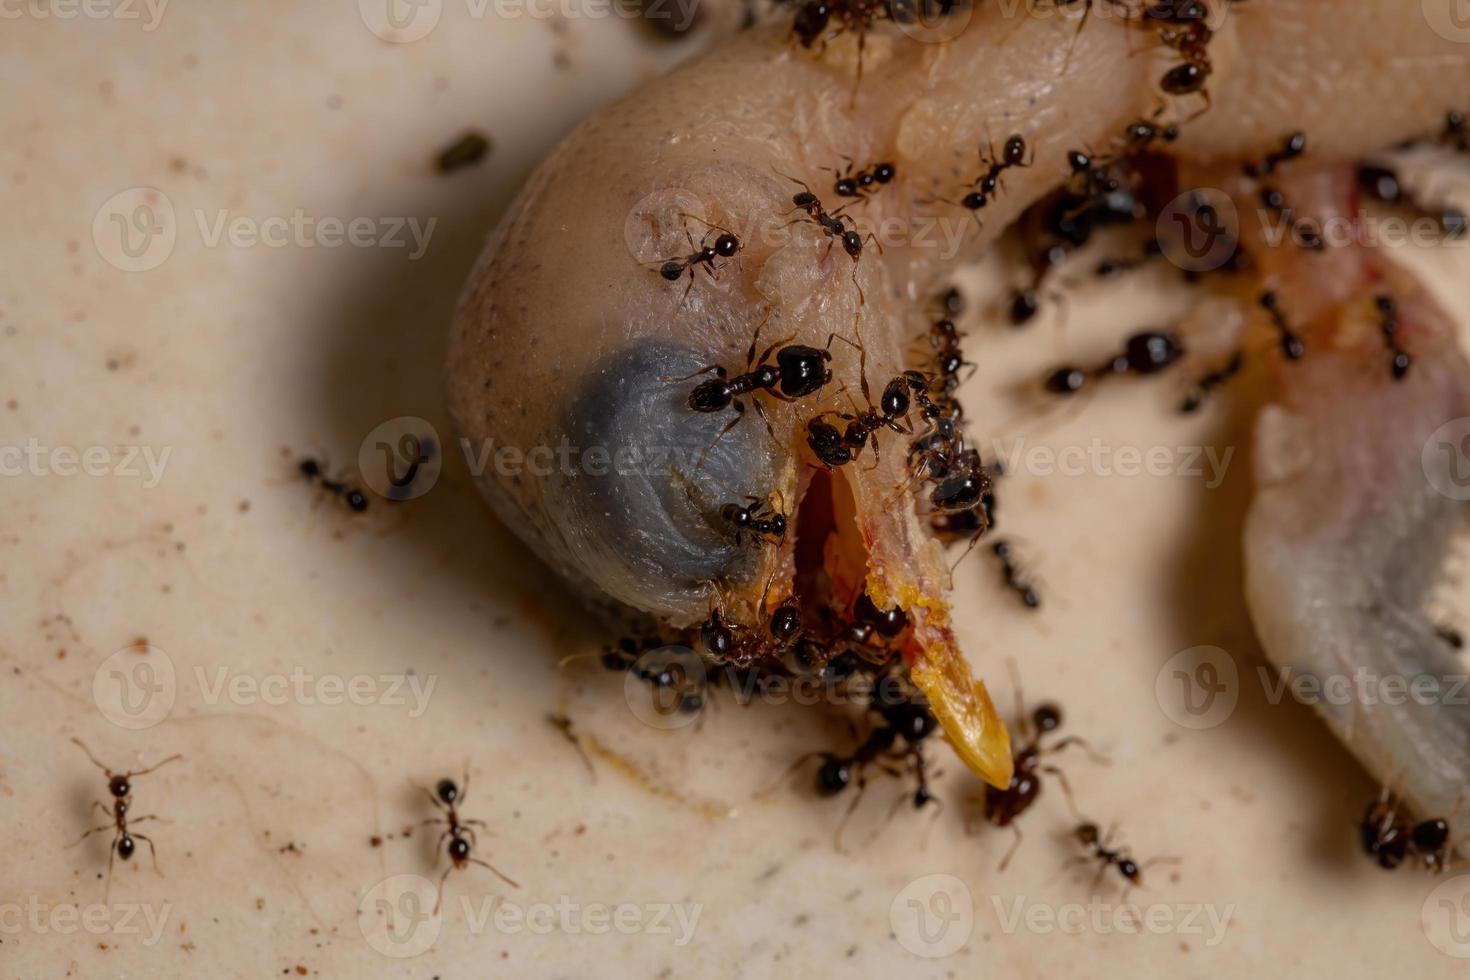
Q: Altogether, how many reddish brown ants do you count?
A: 1